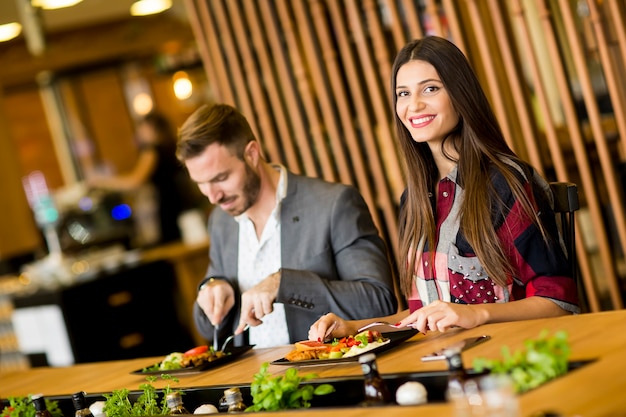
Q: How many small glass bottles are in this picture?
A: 6